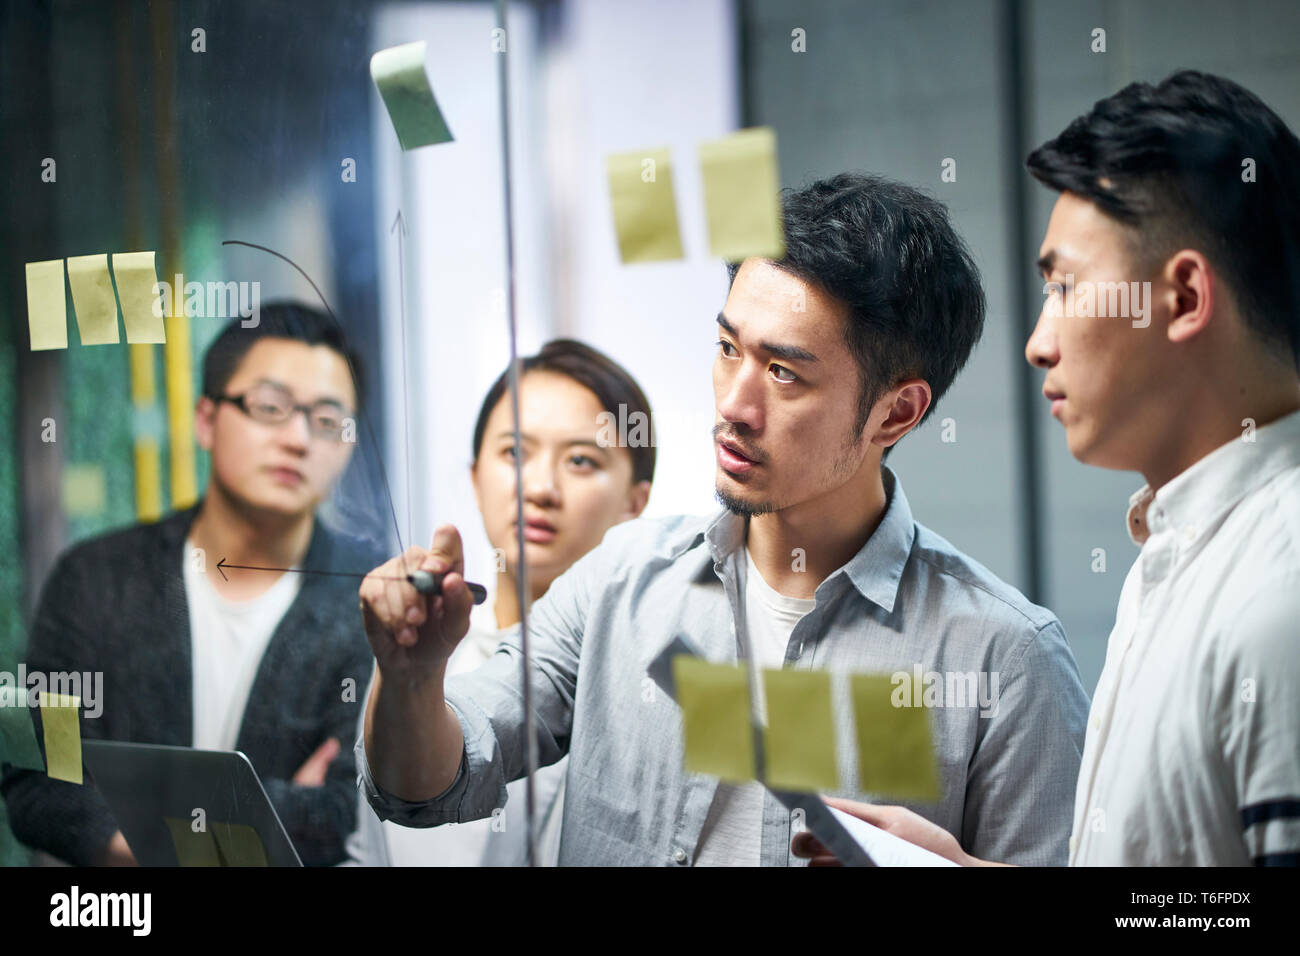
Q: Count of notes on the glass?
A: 13